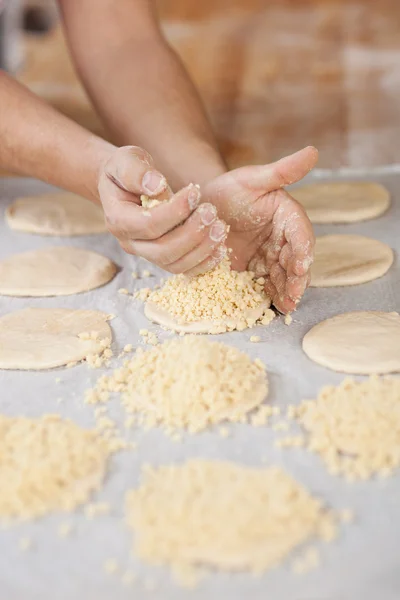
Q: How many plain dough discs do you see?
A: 6